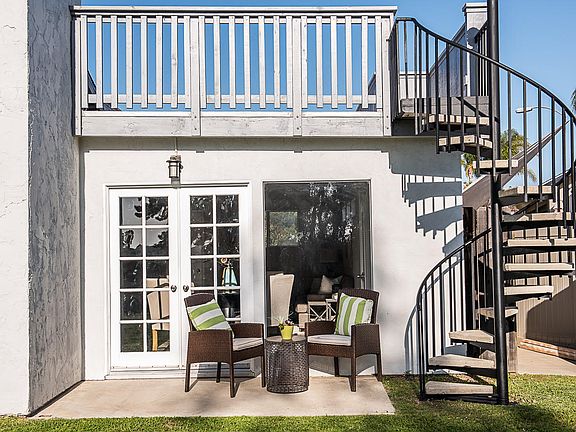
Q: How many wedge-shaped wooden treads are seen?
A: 12